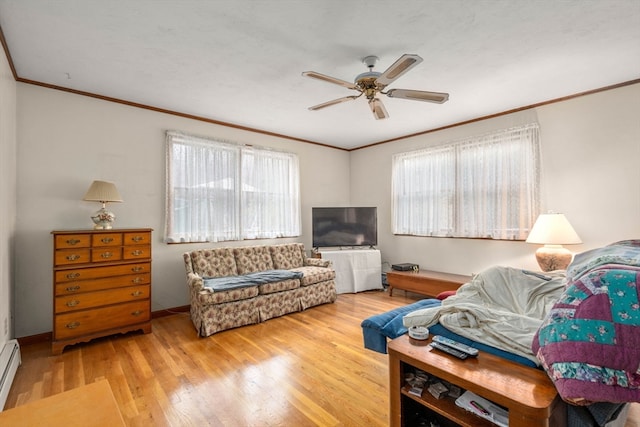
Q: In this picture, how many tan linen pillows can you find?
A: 0